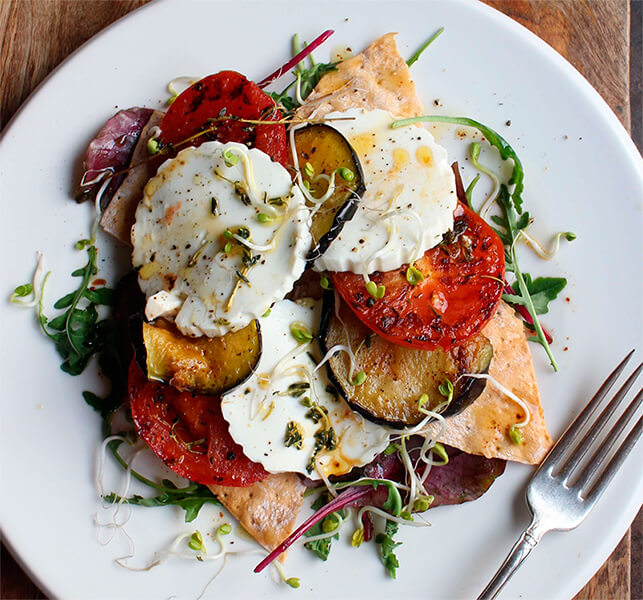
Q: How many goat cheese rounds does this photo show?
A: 3